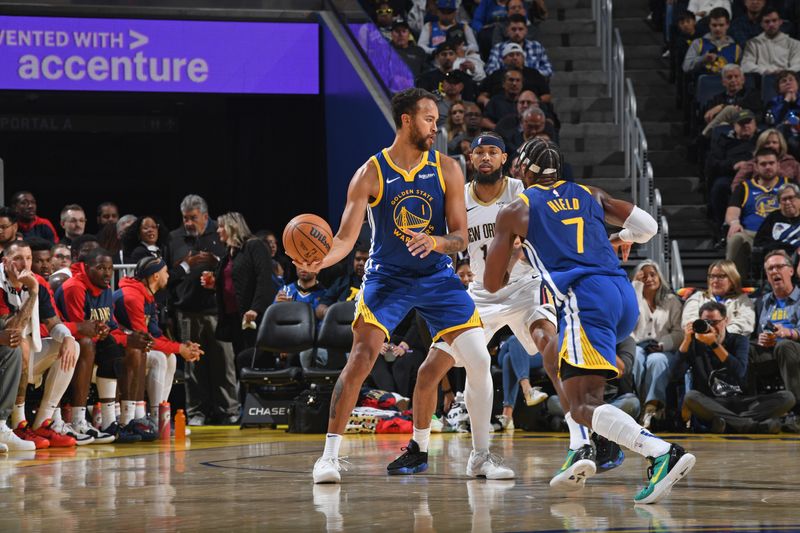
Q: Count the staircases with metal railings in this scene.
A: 1